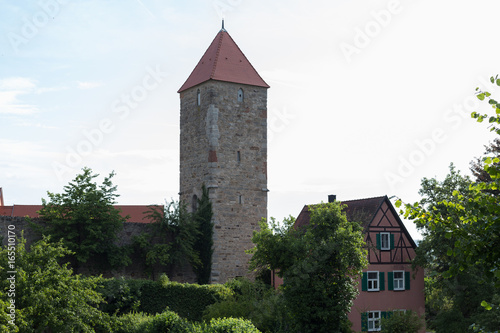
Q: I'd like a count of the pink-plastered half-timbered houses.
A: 1